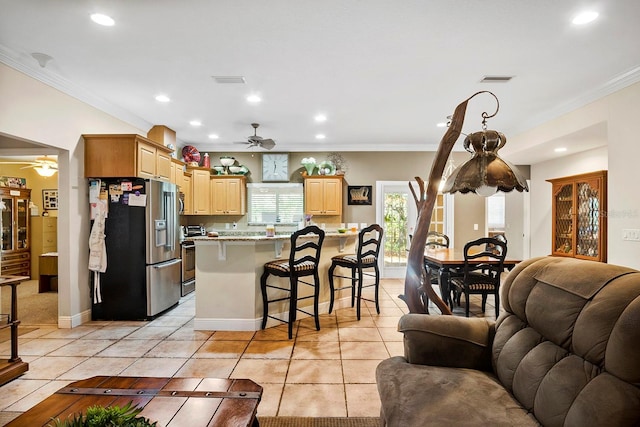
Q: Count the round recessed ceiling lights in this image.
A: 10